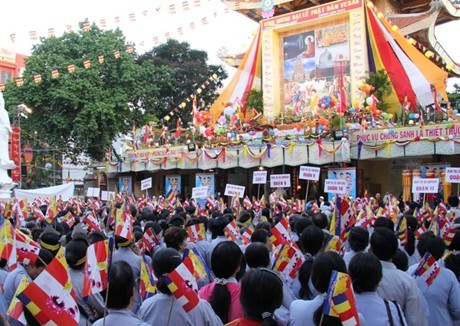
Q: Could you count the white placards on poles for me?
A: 11